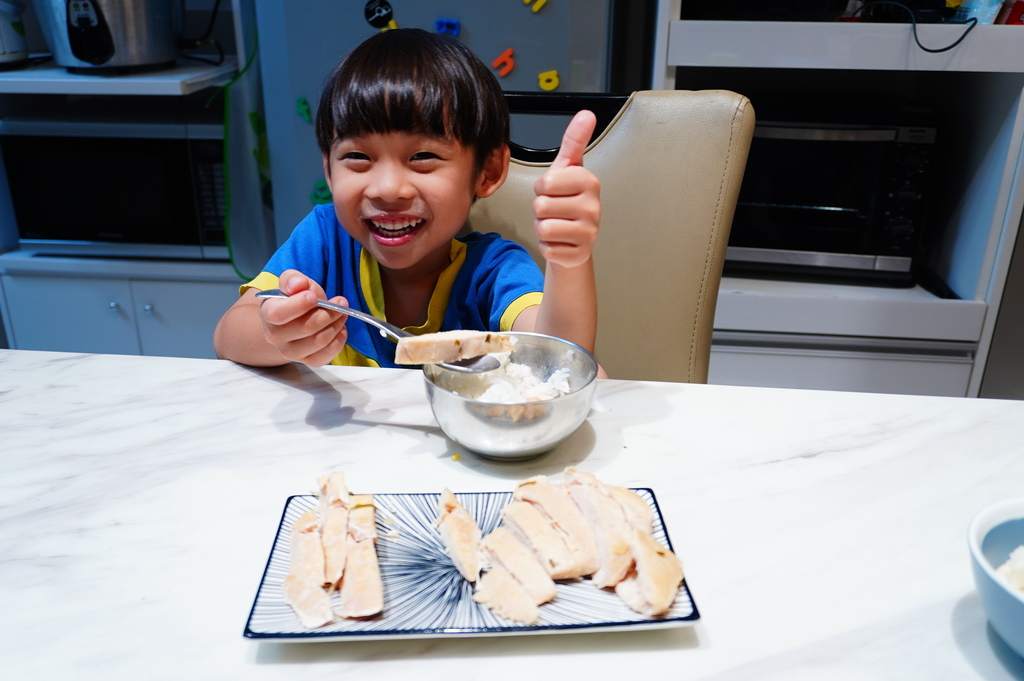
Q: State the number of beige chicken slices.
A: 12